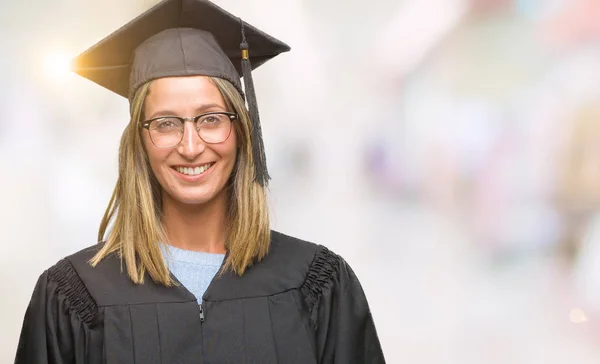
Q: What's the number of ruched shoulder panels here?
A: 2